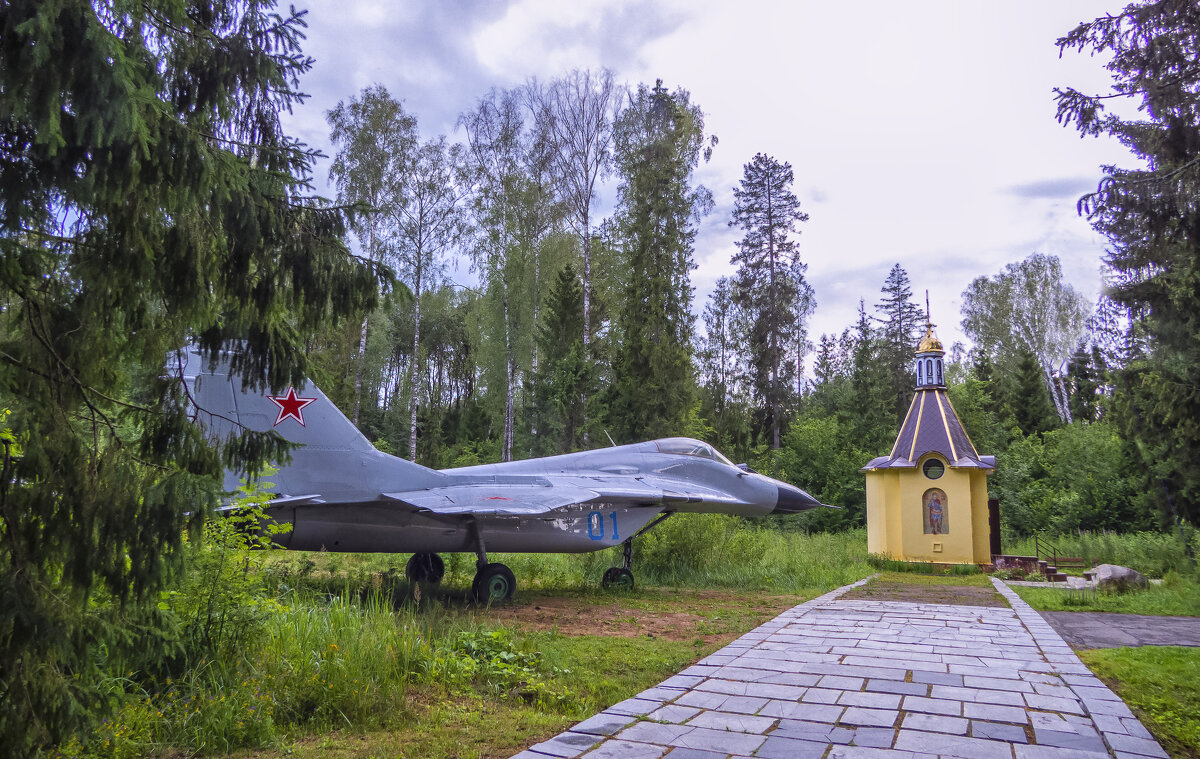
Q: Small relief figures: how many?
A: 1